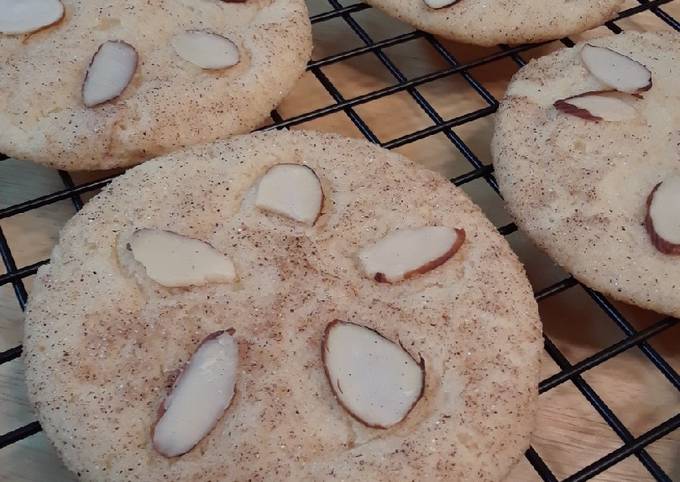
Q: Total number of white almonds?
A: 12